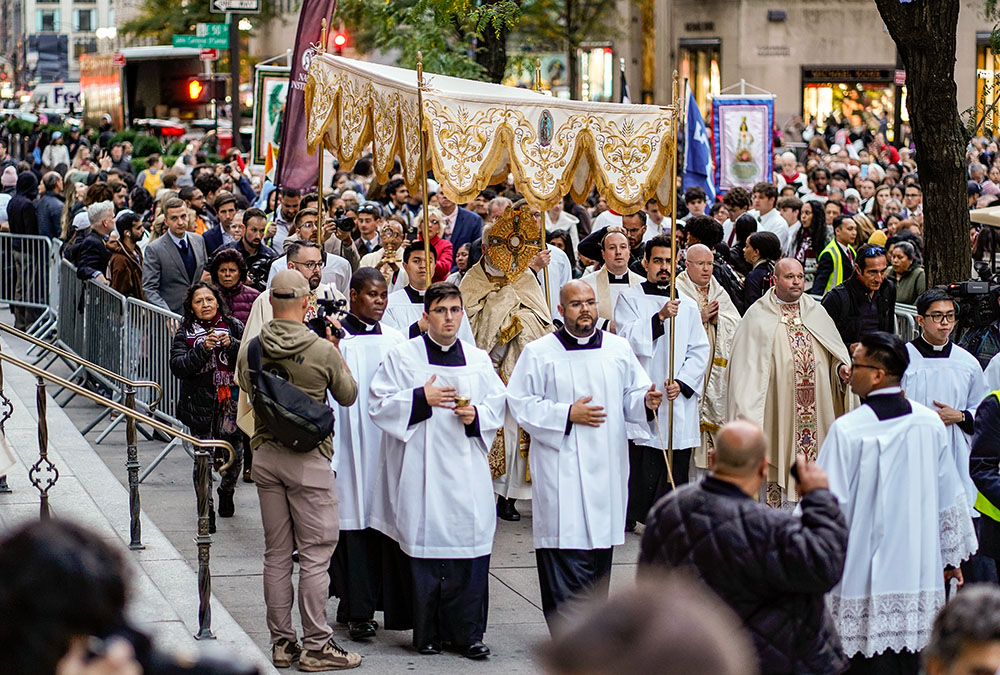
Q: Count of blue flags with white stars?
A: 1